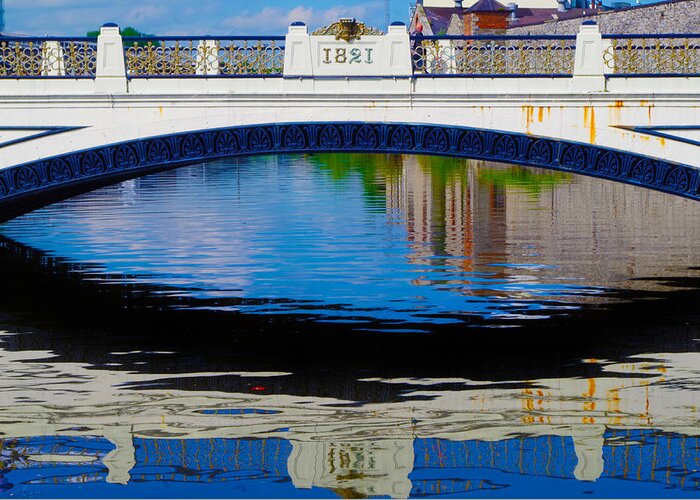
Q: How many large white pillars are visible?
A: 4